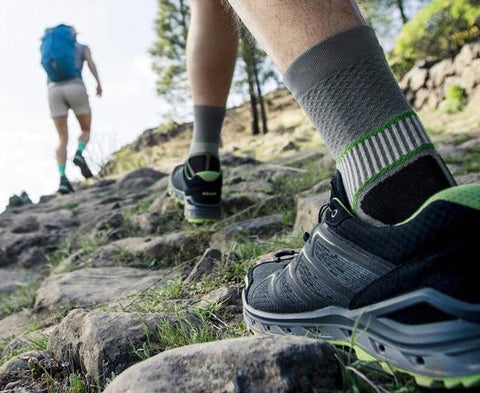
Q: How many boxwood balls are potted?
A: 0